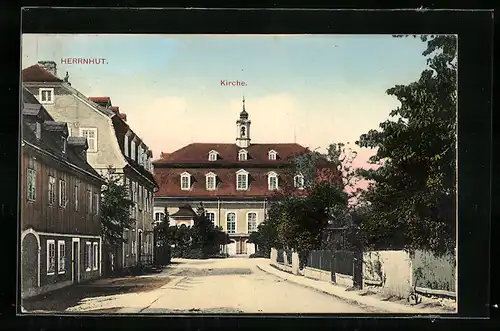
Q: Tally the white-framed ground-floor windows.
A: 4